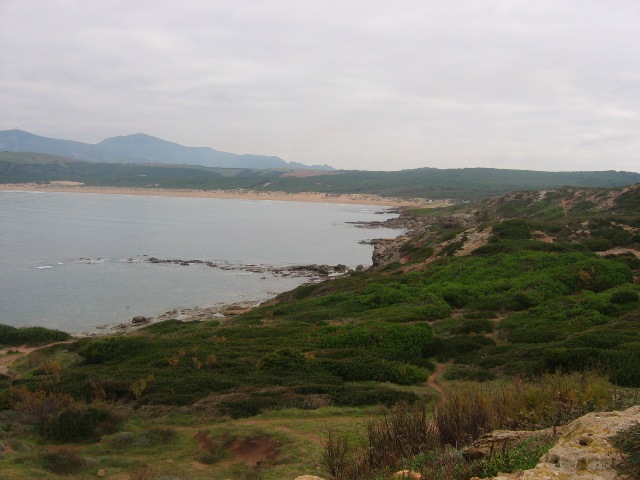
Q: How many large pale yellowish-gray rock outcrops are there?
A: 1